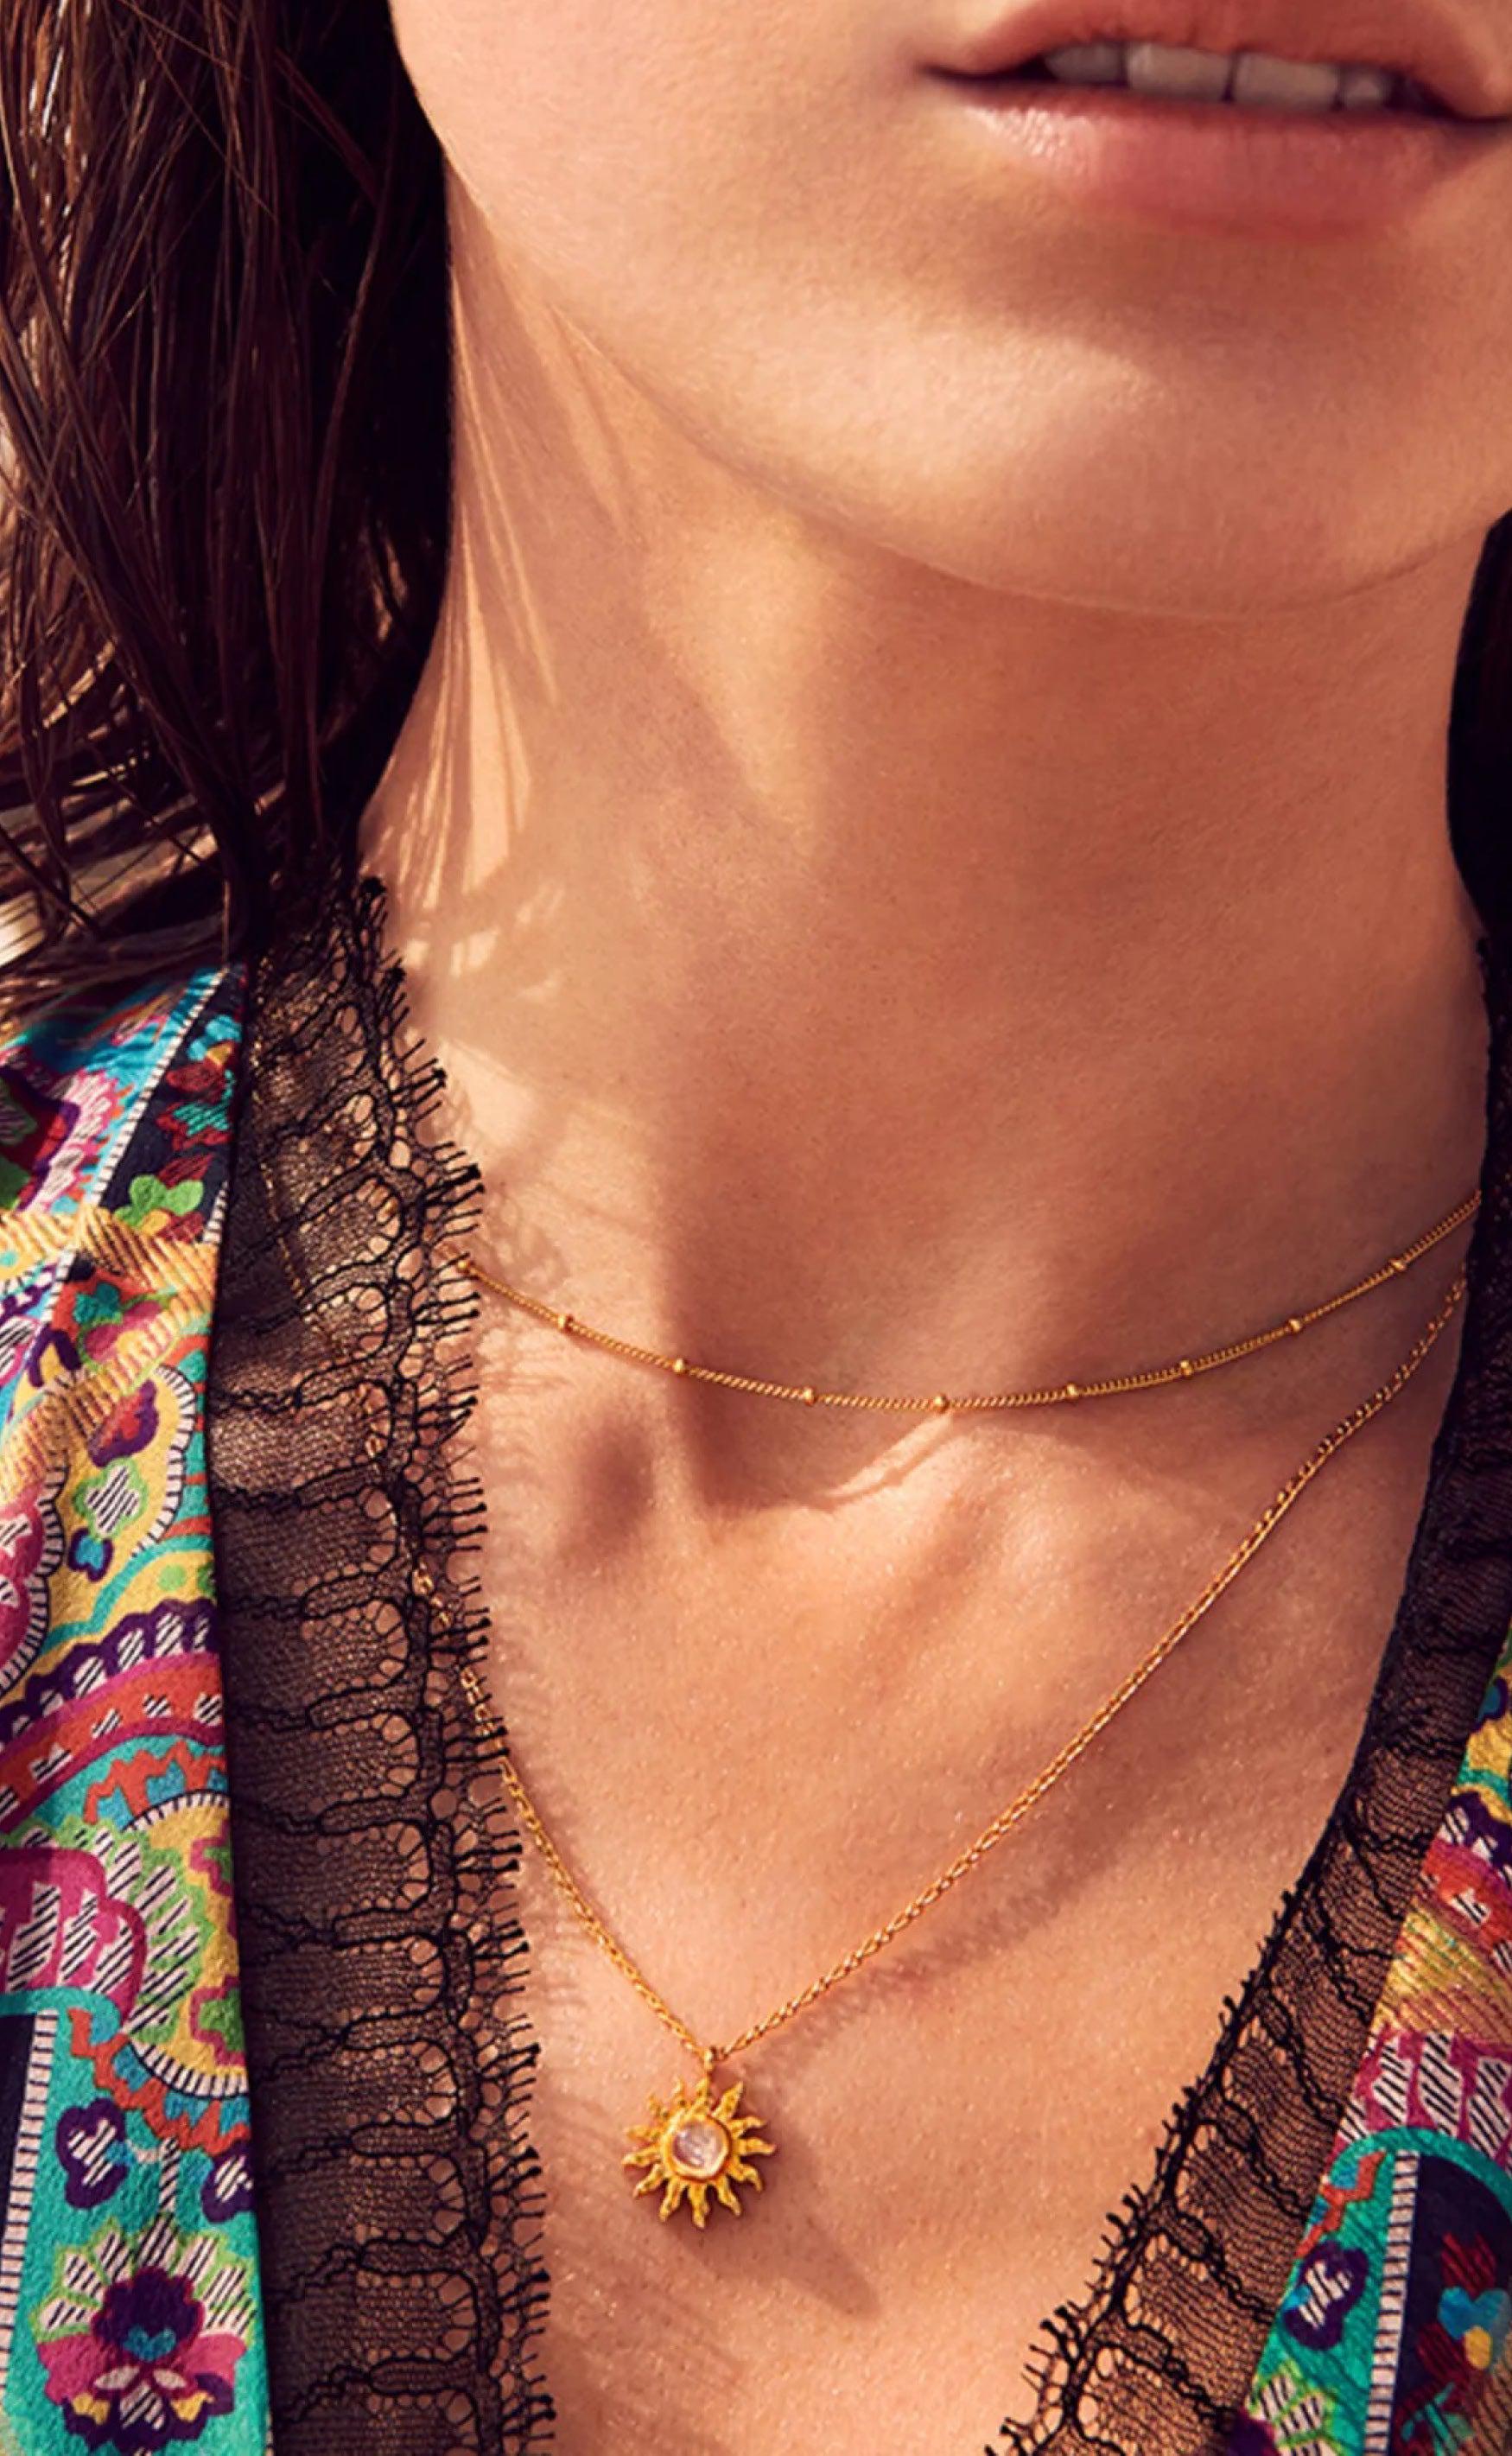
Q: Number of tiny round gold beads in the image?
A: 9